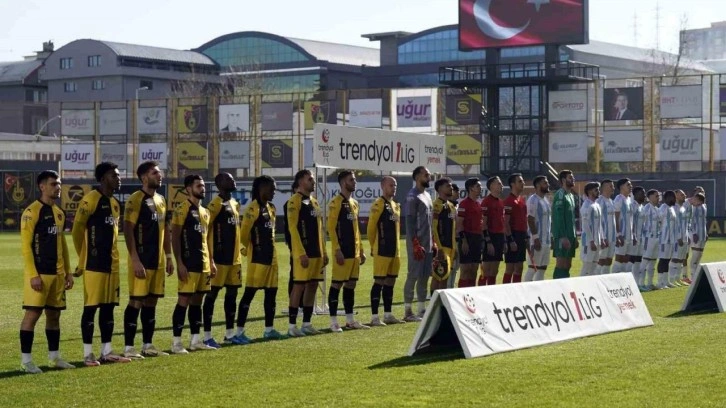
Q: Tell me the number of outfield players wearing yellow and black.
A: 10